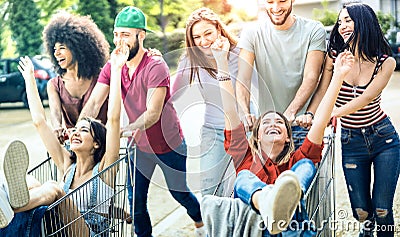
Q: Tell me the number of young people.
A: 7